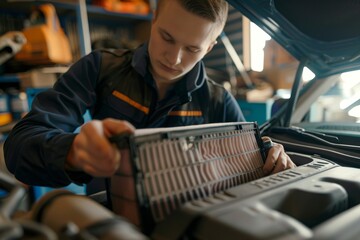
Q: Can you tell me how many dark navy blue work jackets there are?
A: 1